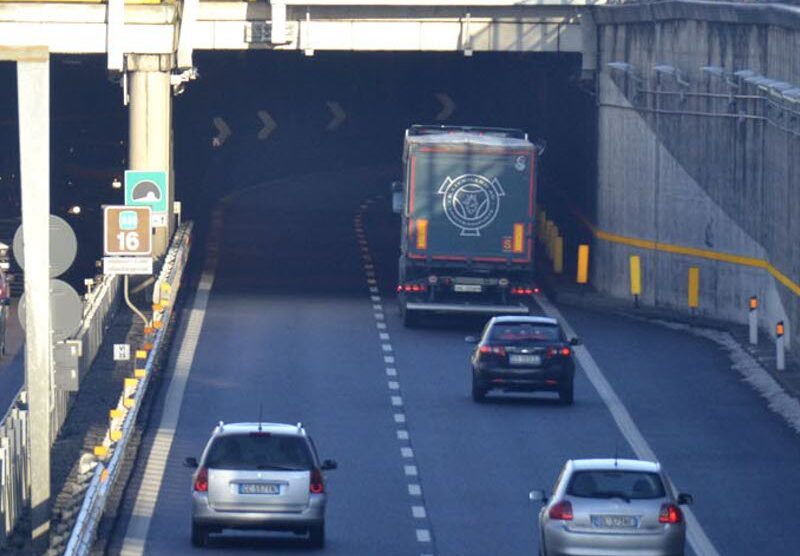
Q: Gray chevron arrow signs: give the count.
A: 4